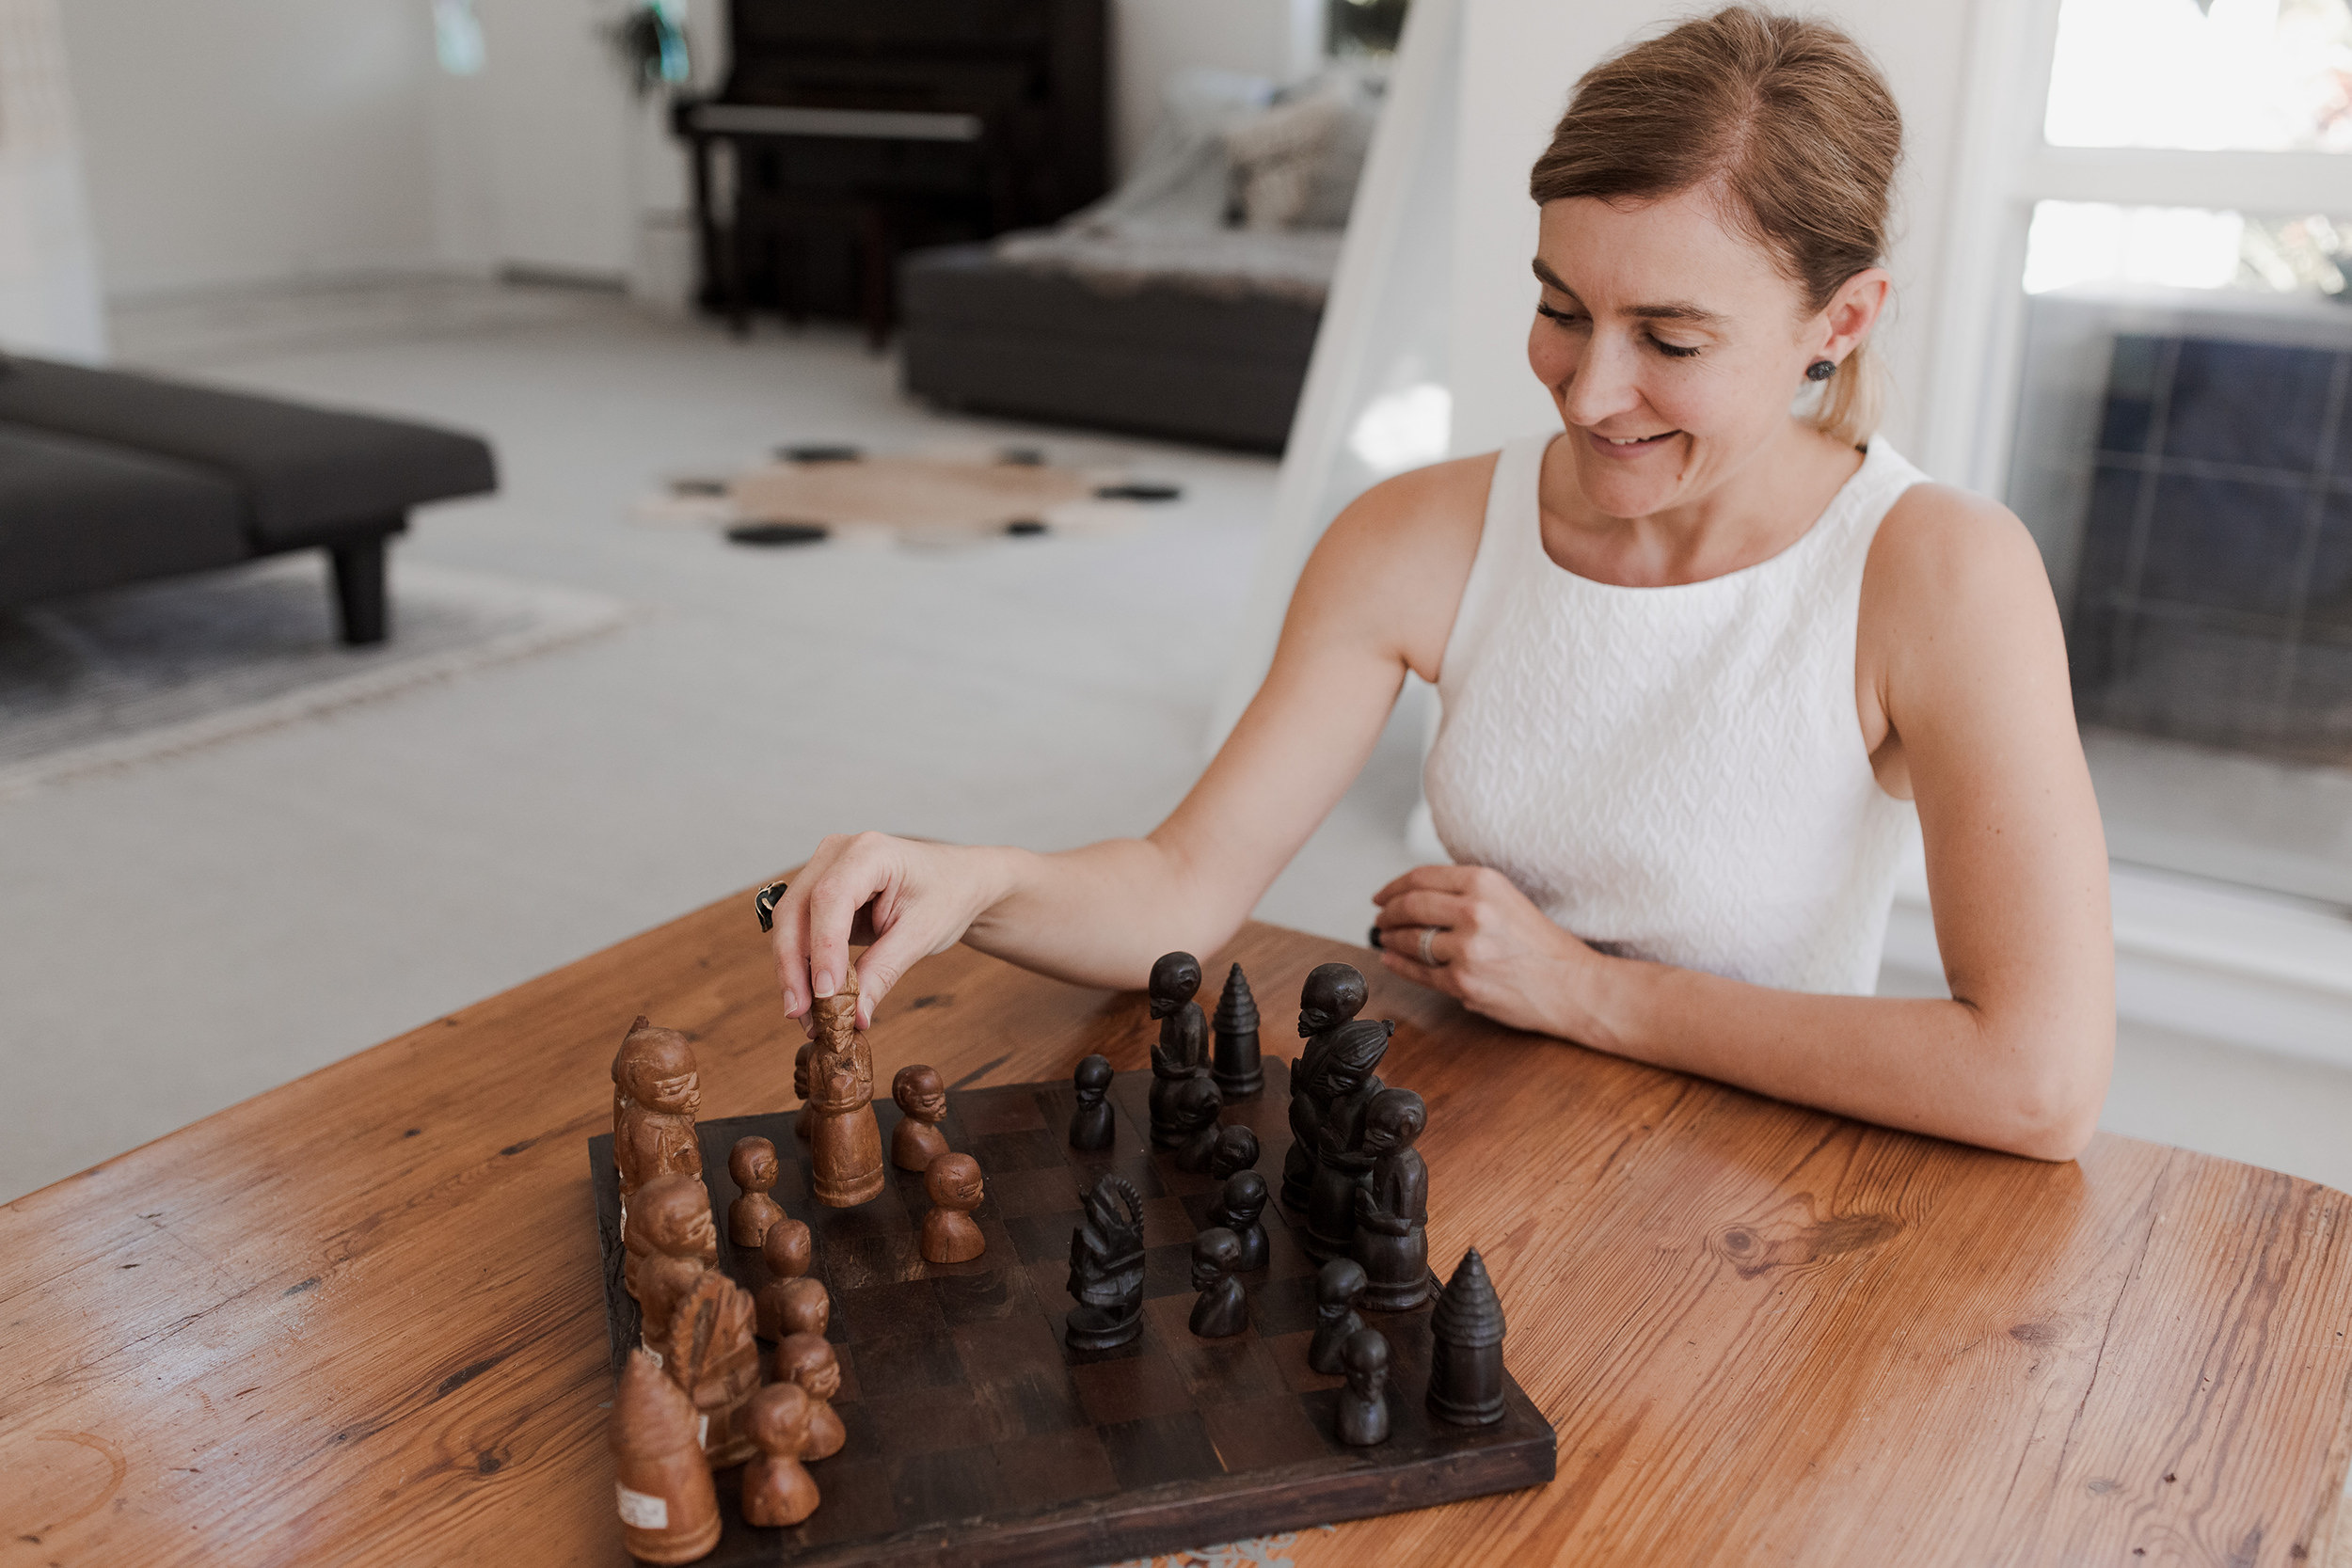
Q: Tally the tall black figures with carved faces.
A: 4